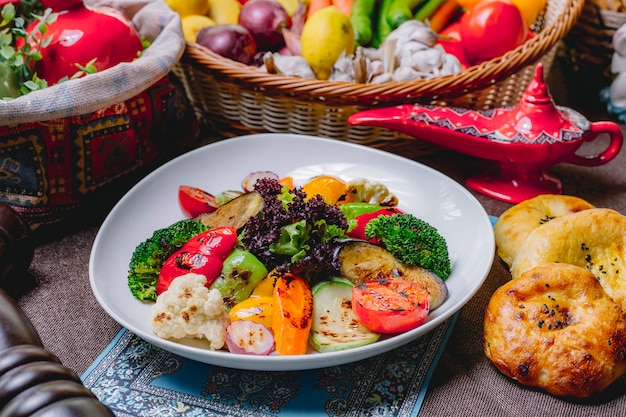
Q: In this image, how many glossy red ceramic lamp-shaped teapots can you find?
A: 1